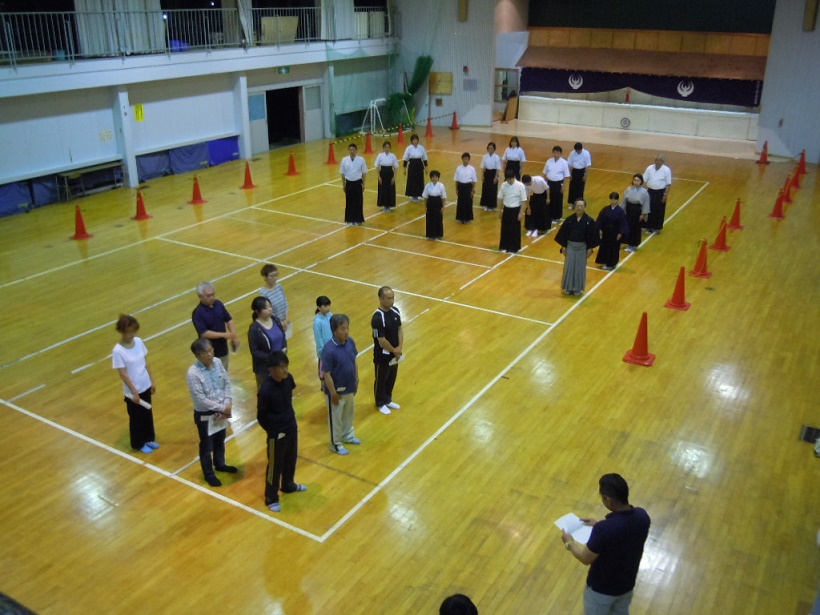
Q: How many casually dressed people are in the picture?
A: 10